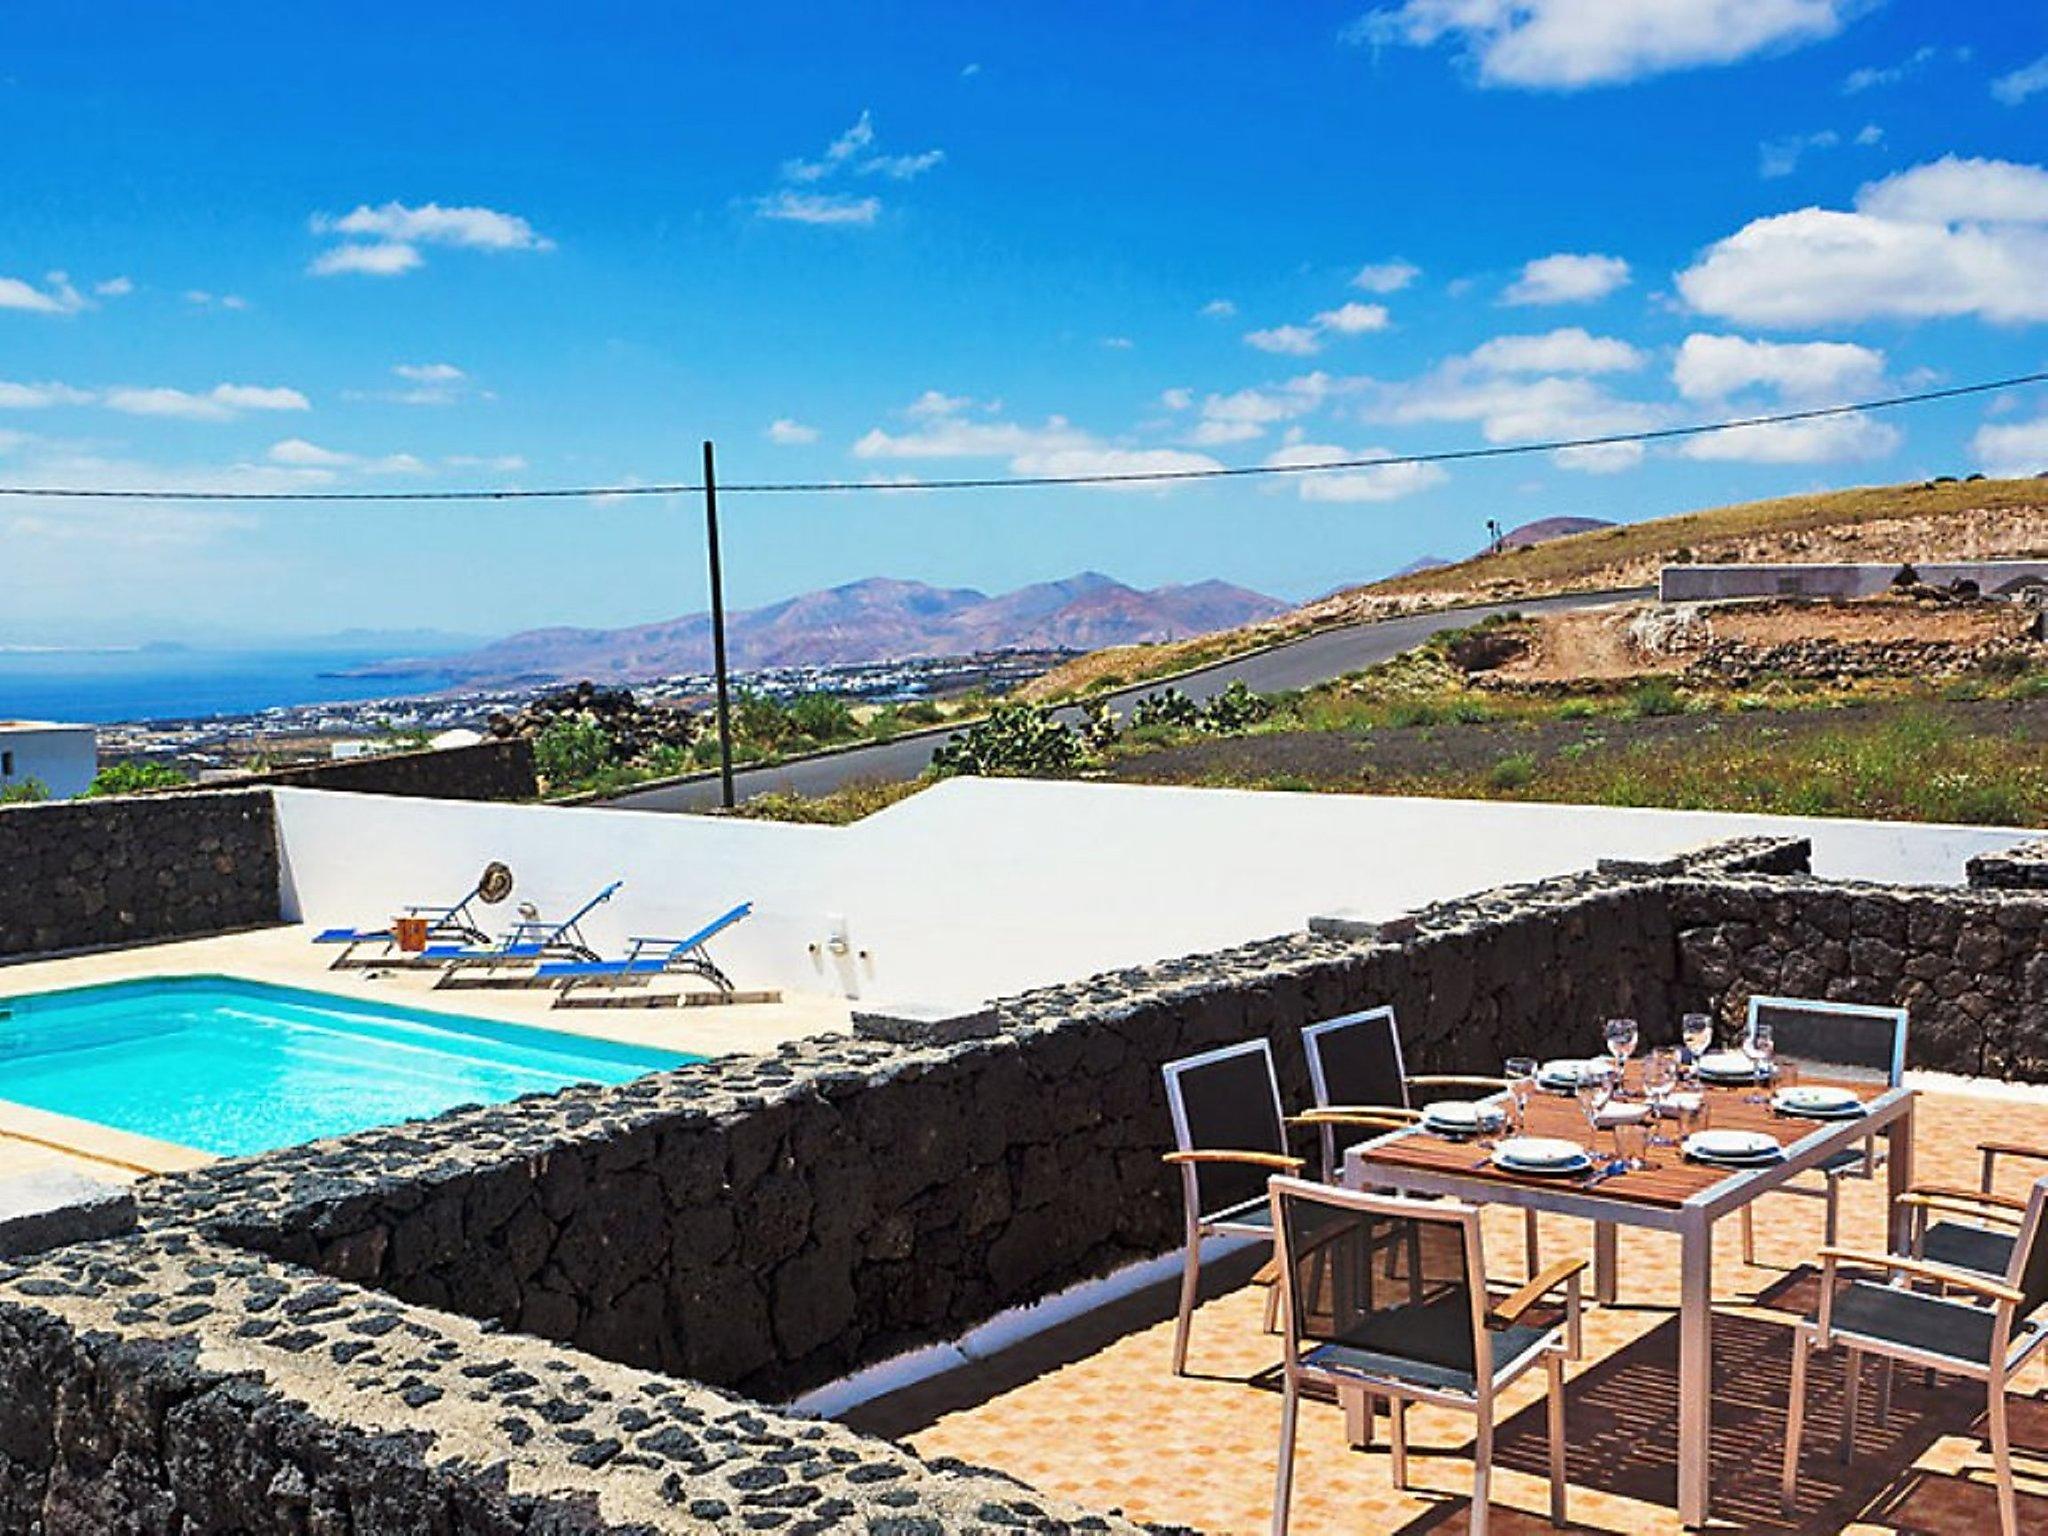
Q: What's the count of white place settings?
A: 6